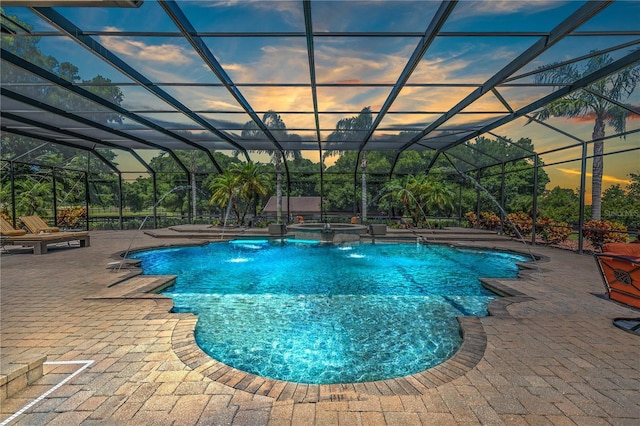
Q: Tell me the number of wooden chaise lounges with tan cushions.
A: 2